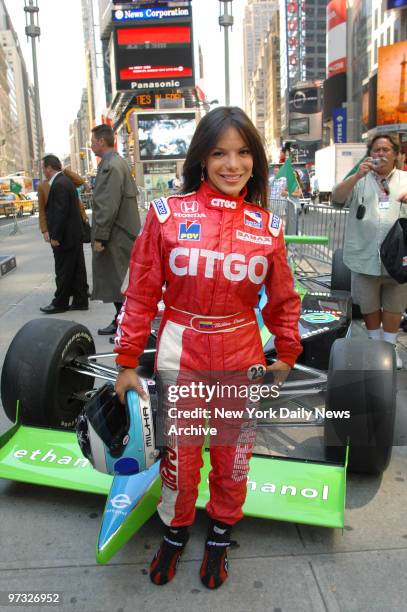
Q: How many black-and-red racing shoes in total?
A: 2